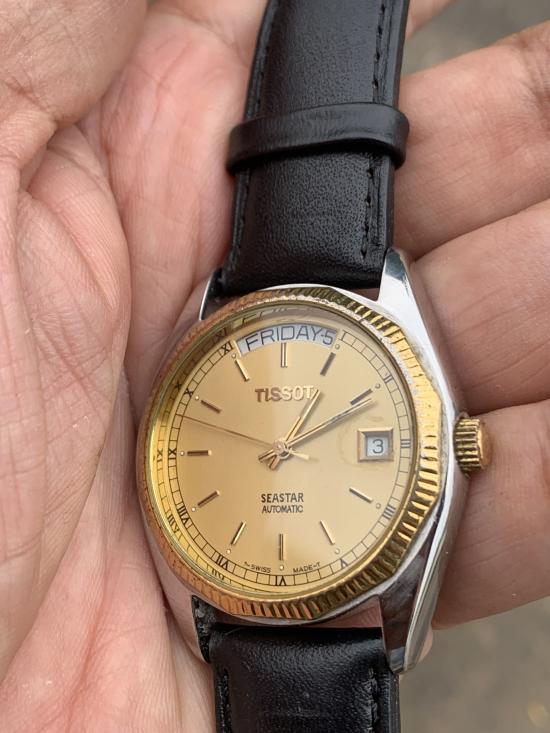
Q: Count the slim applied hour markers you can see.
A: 11